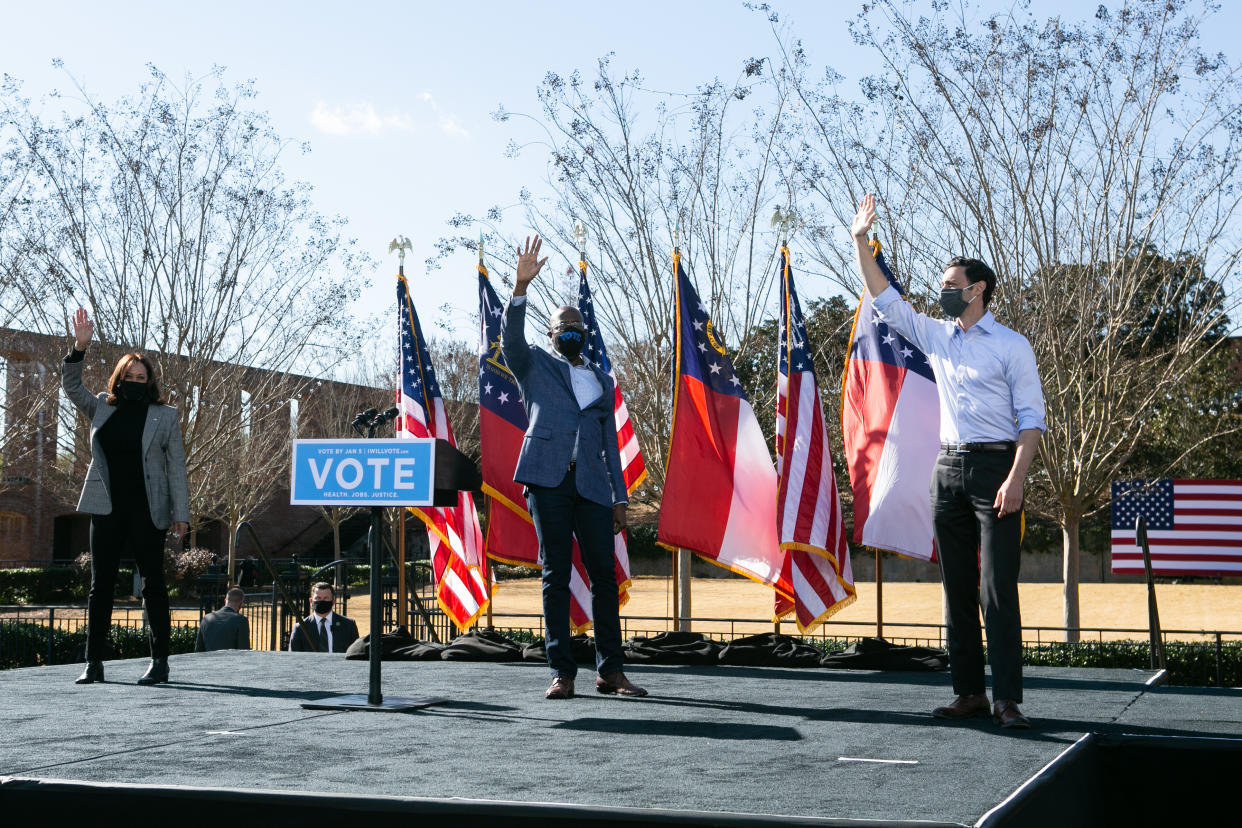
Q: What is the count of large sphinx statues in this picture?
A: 0